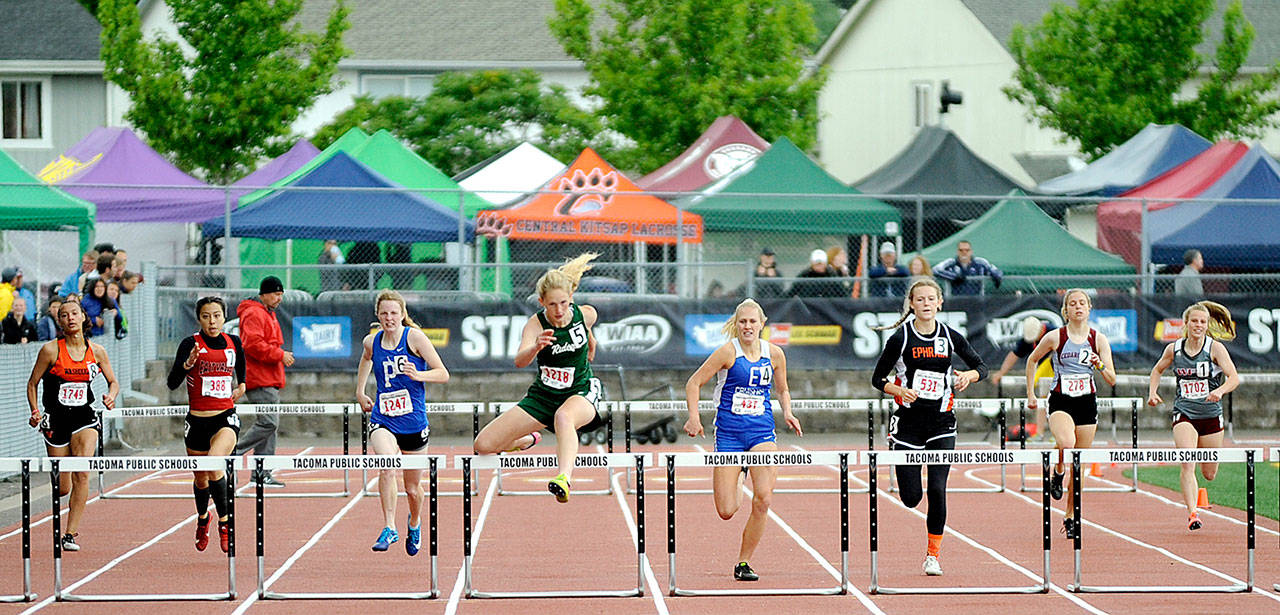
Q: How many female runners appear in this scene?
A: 8